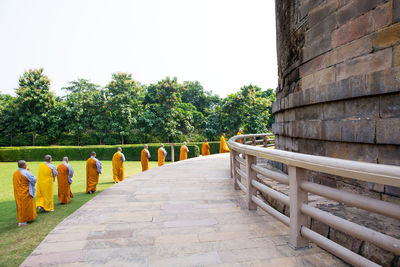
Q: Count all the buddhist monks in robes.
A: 11